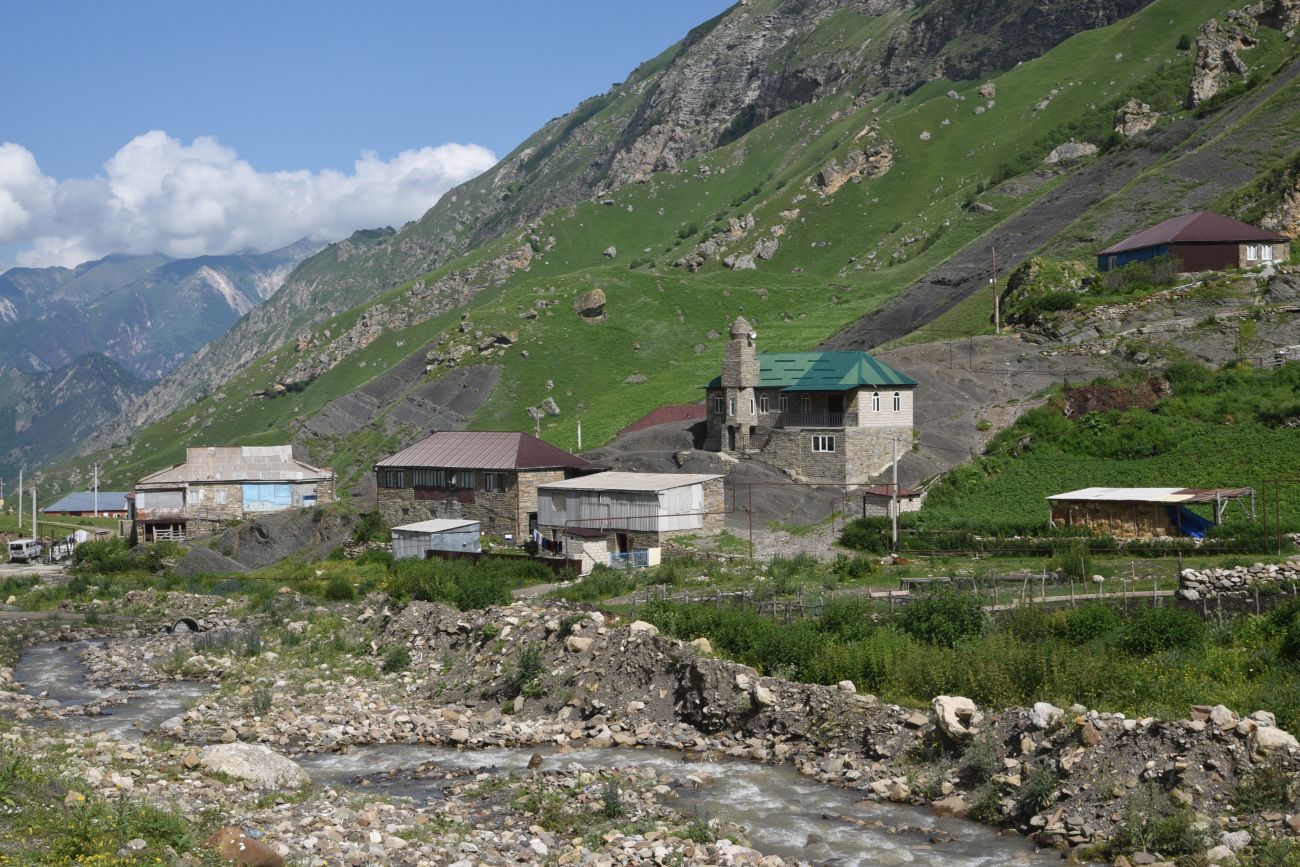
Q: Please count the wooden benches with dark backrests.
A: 0